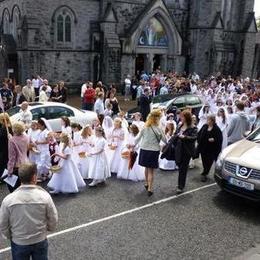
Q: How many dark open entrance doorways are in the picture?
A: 2